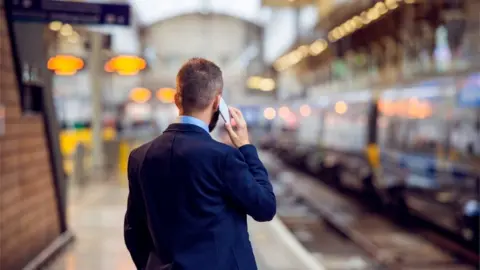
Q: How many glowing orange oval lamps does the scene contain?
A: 4